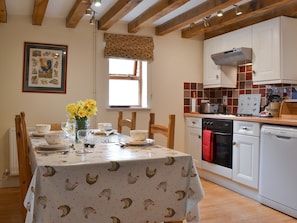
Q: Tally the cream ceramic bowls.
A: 4